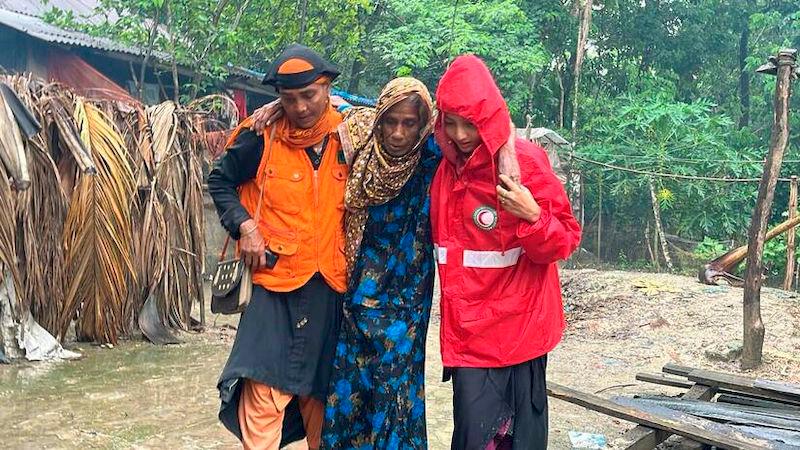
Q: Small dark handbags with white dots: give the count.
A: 1